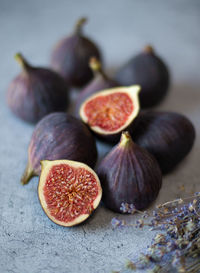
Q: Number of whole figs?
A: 7